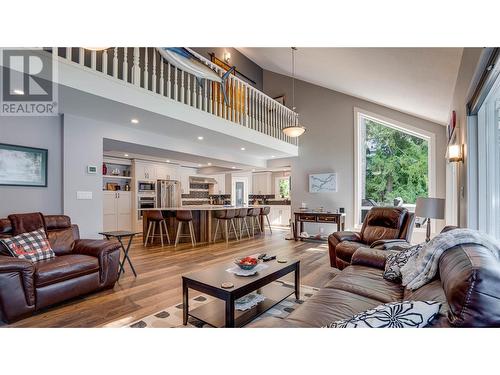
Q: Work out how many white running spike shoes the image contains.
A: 0